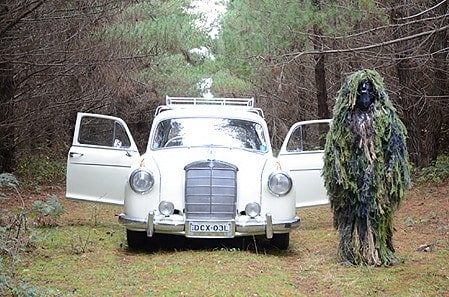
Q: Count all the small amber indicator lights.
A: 2